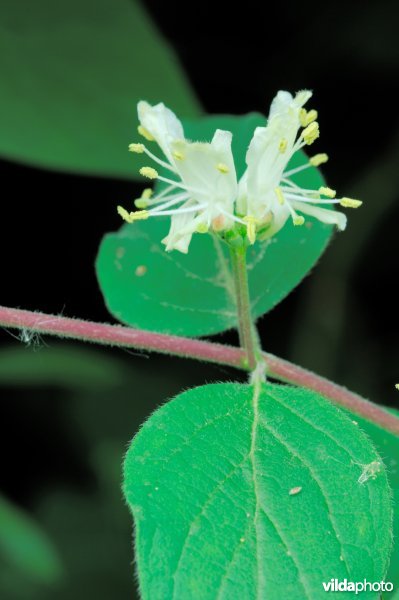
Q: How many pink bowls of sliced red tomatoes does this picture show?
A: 0